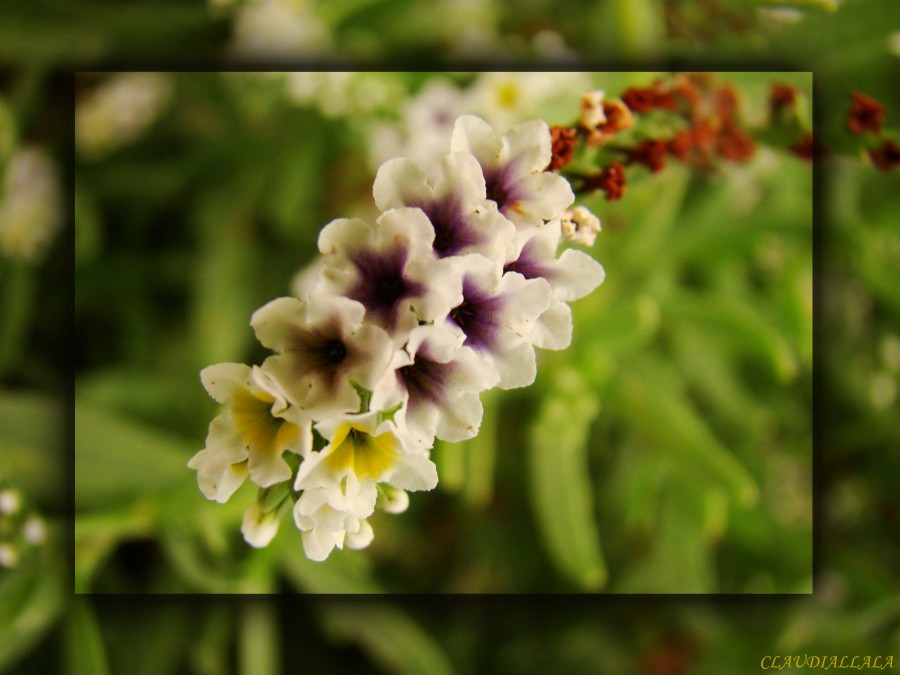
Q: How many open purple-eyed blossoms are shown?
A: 7